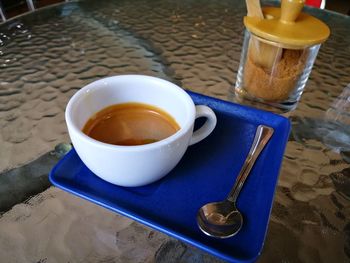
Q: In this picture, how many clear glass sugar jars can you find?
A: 1